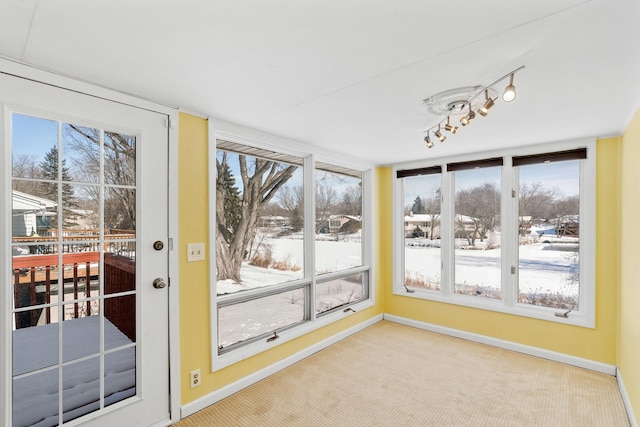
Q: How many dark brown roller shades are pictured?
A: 3